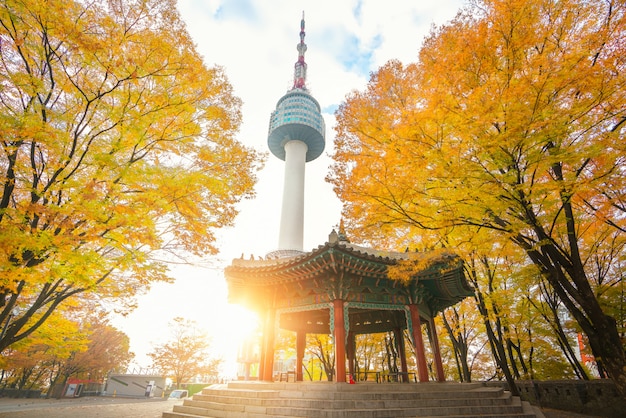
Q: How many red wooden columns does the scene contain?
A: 8